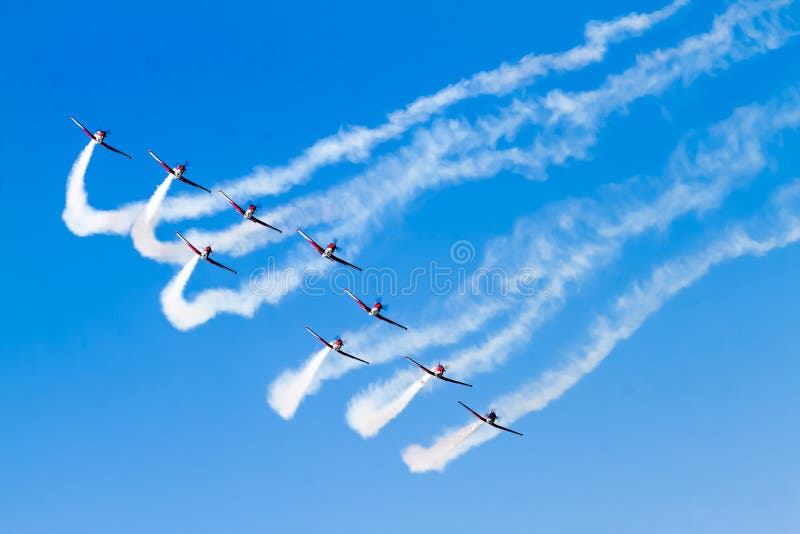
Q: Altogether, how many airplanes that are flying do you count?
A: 9